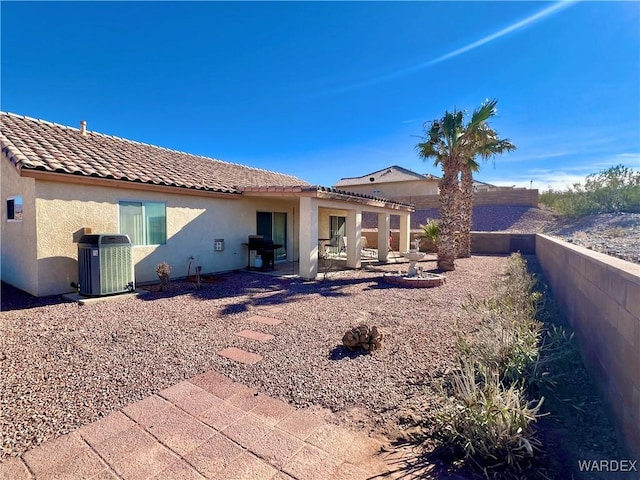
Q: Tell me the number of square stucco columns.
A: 4